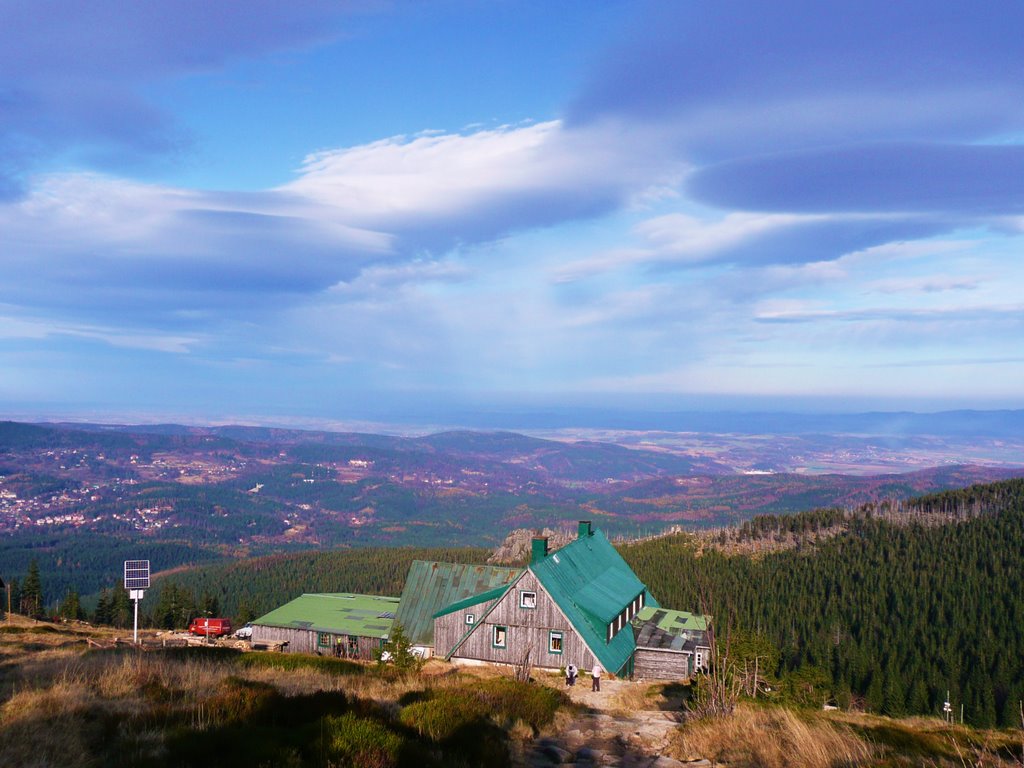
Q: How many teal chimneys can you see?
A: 2